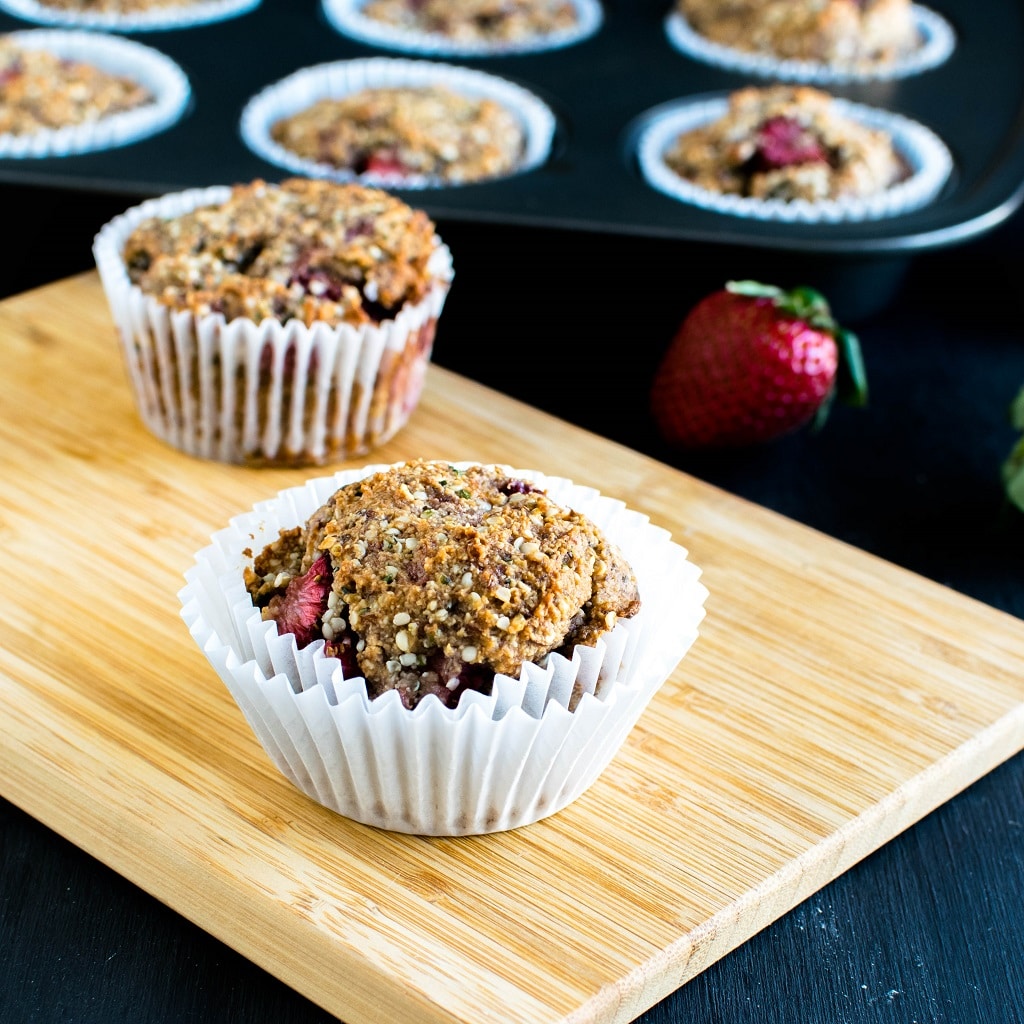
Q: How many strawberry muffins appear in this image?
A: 8